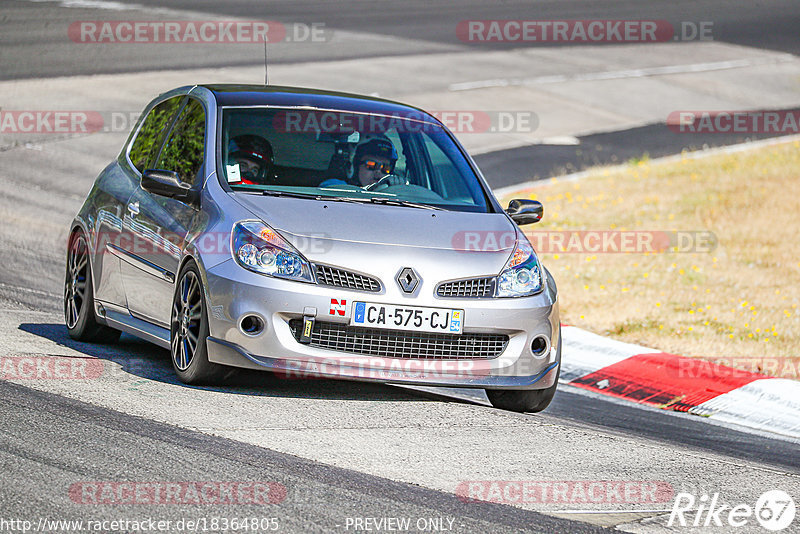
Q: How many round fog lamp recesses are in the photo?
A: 2